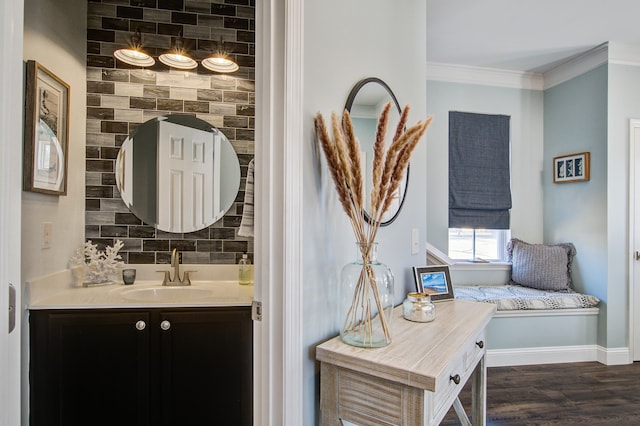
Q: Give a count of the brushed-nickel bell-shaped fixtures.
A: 3